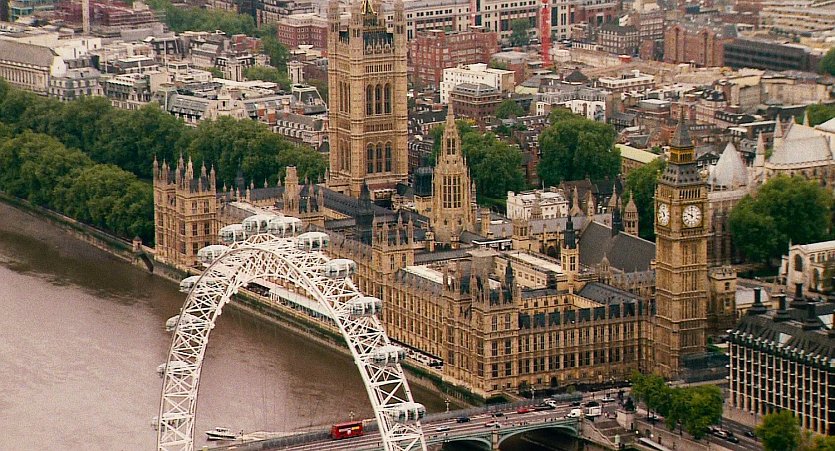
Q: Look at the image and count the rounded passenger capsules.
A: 13